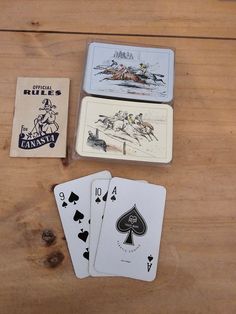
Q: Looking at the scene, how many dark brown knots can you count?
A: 2